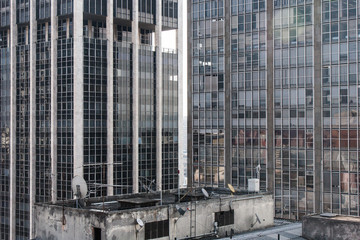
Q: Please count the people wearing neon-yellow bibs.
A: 0